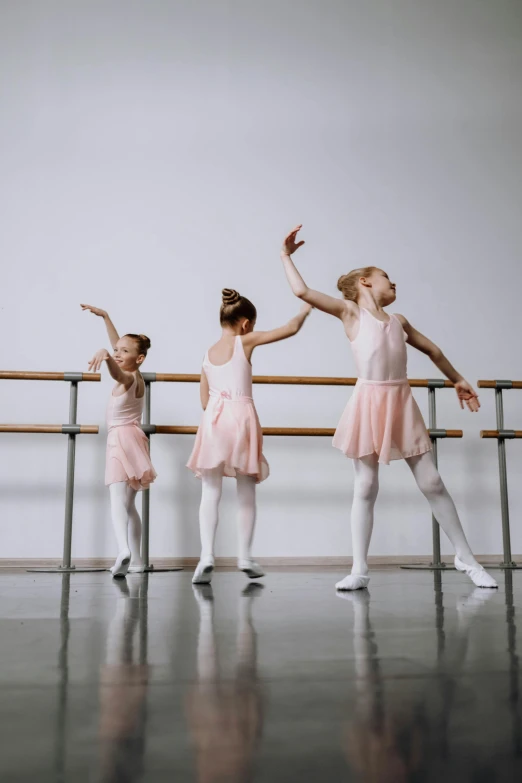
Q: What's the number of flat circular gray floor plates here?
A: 4